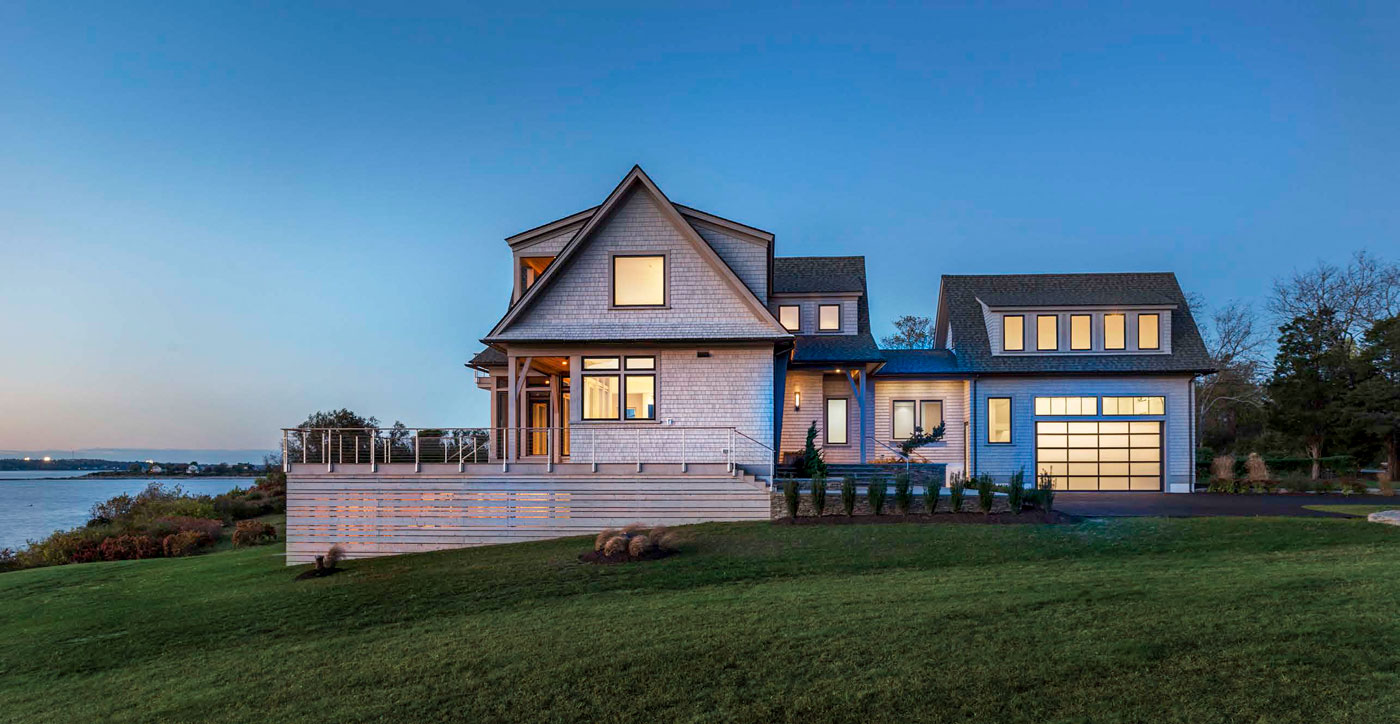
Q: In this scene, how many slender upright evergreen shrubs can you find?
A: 10